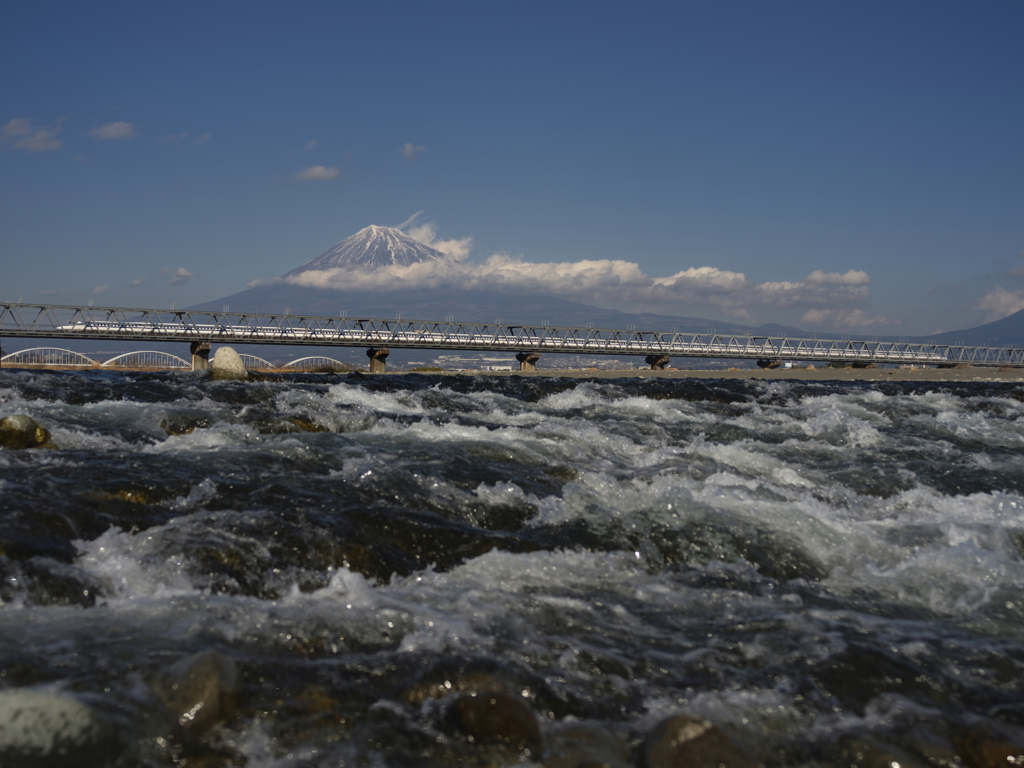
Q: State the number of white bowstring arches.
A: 4